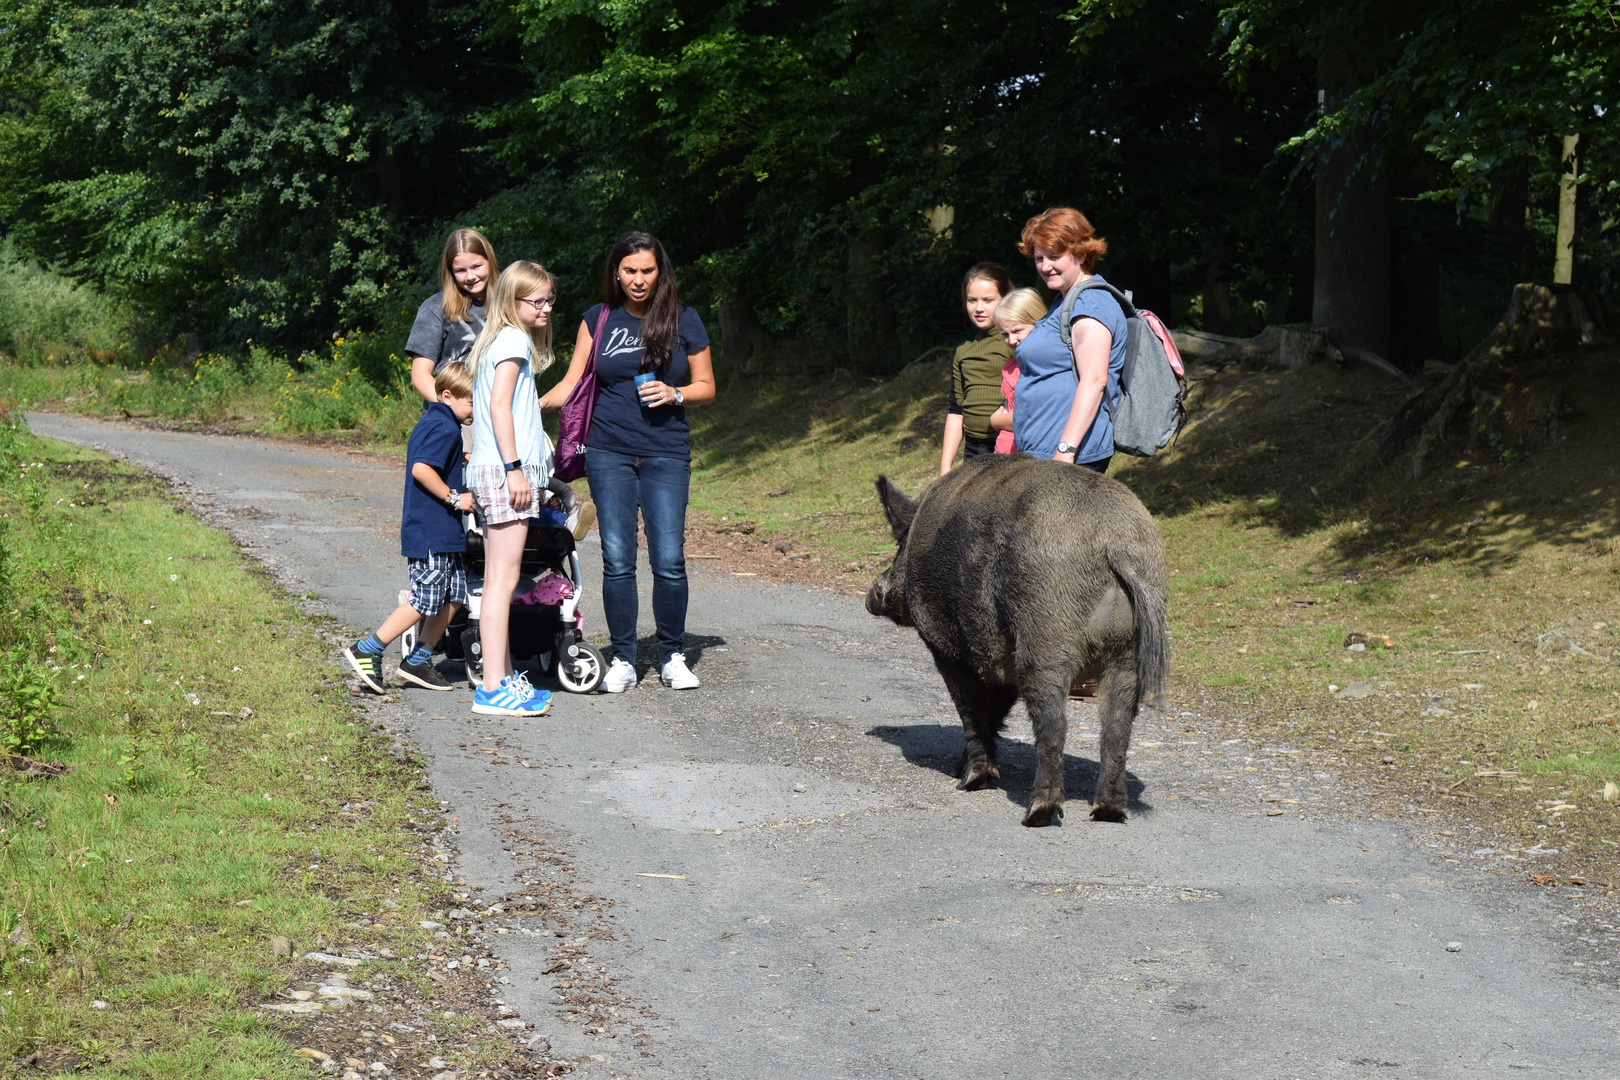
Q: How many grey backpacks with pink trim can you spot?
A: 1